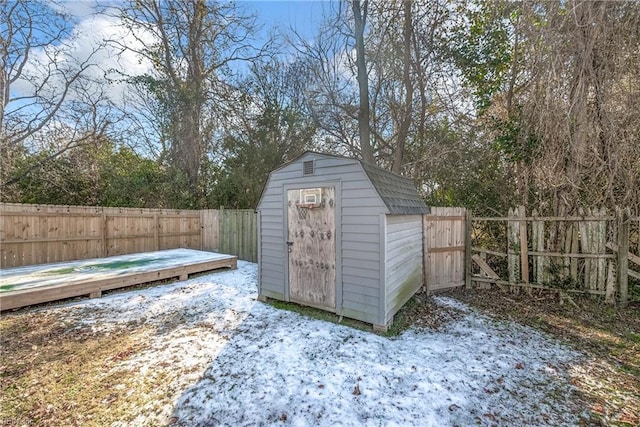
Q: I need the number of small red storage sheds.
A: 0